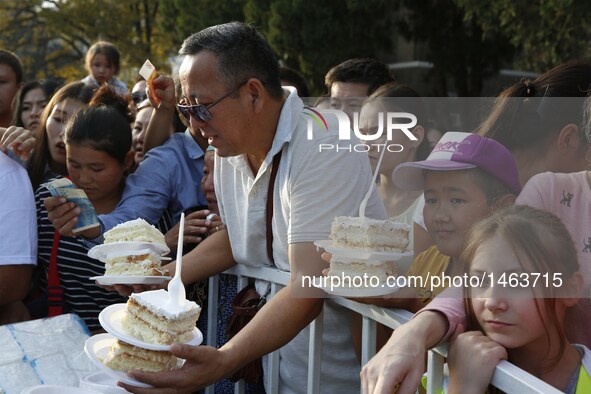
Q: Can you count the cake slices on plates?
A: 6